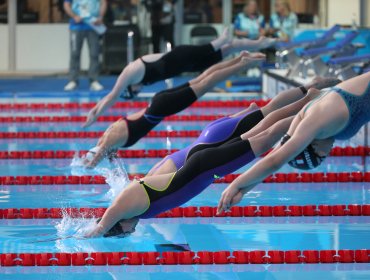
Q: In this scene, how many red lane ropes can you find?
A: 7